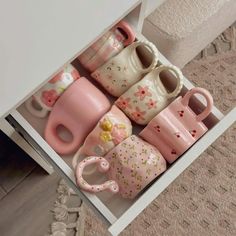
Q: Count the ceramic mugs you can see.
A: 8